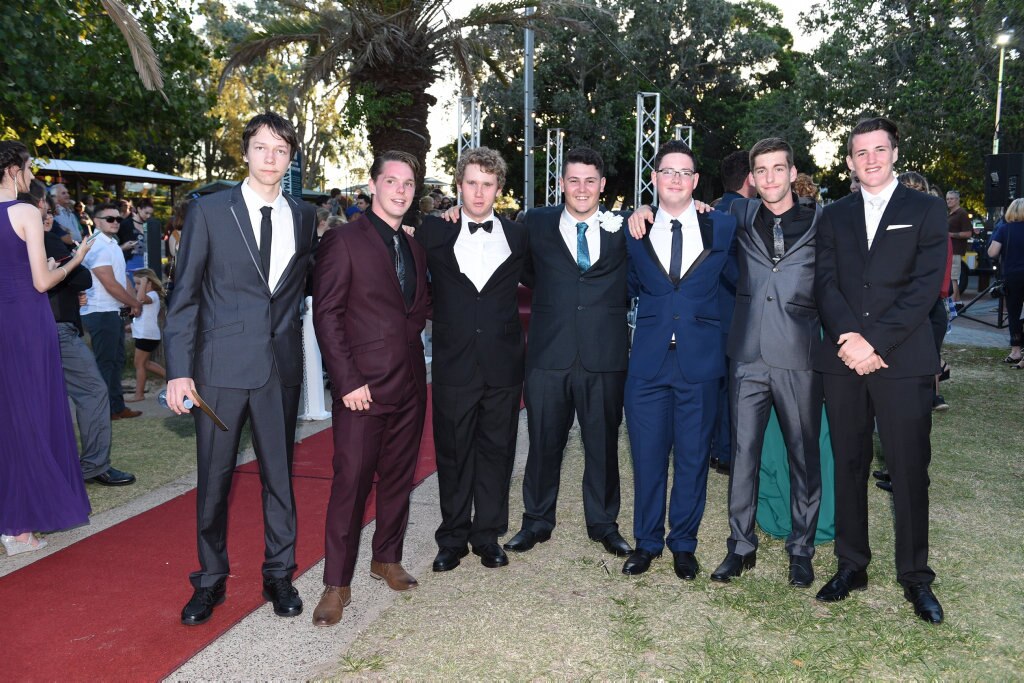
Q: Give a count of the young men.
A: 7